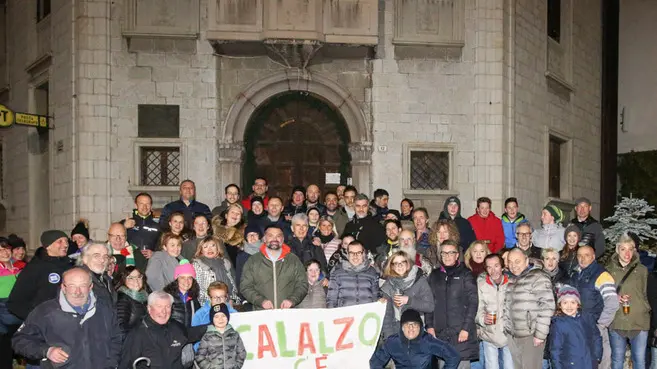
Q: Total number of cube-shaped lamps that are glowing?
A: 0